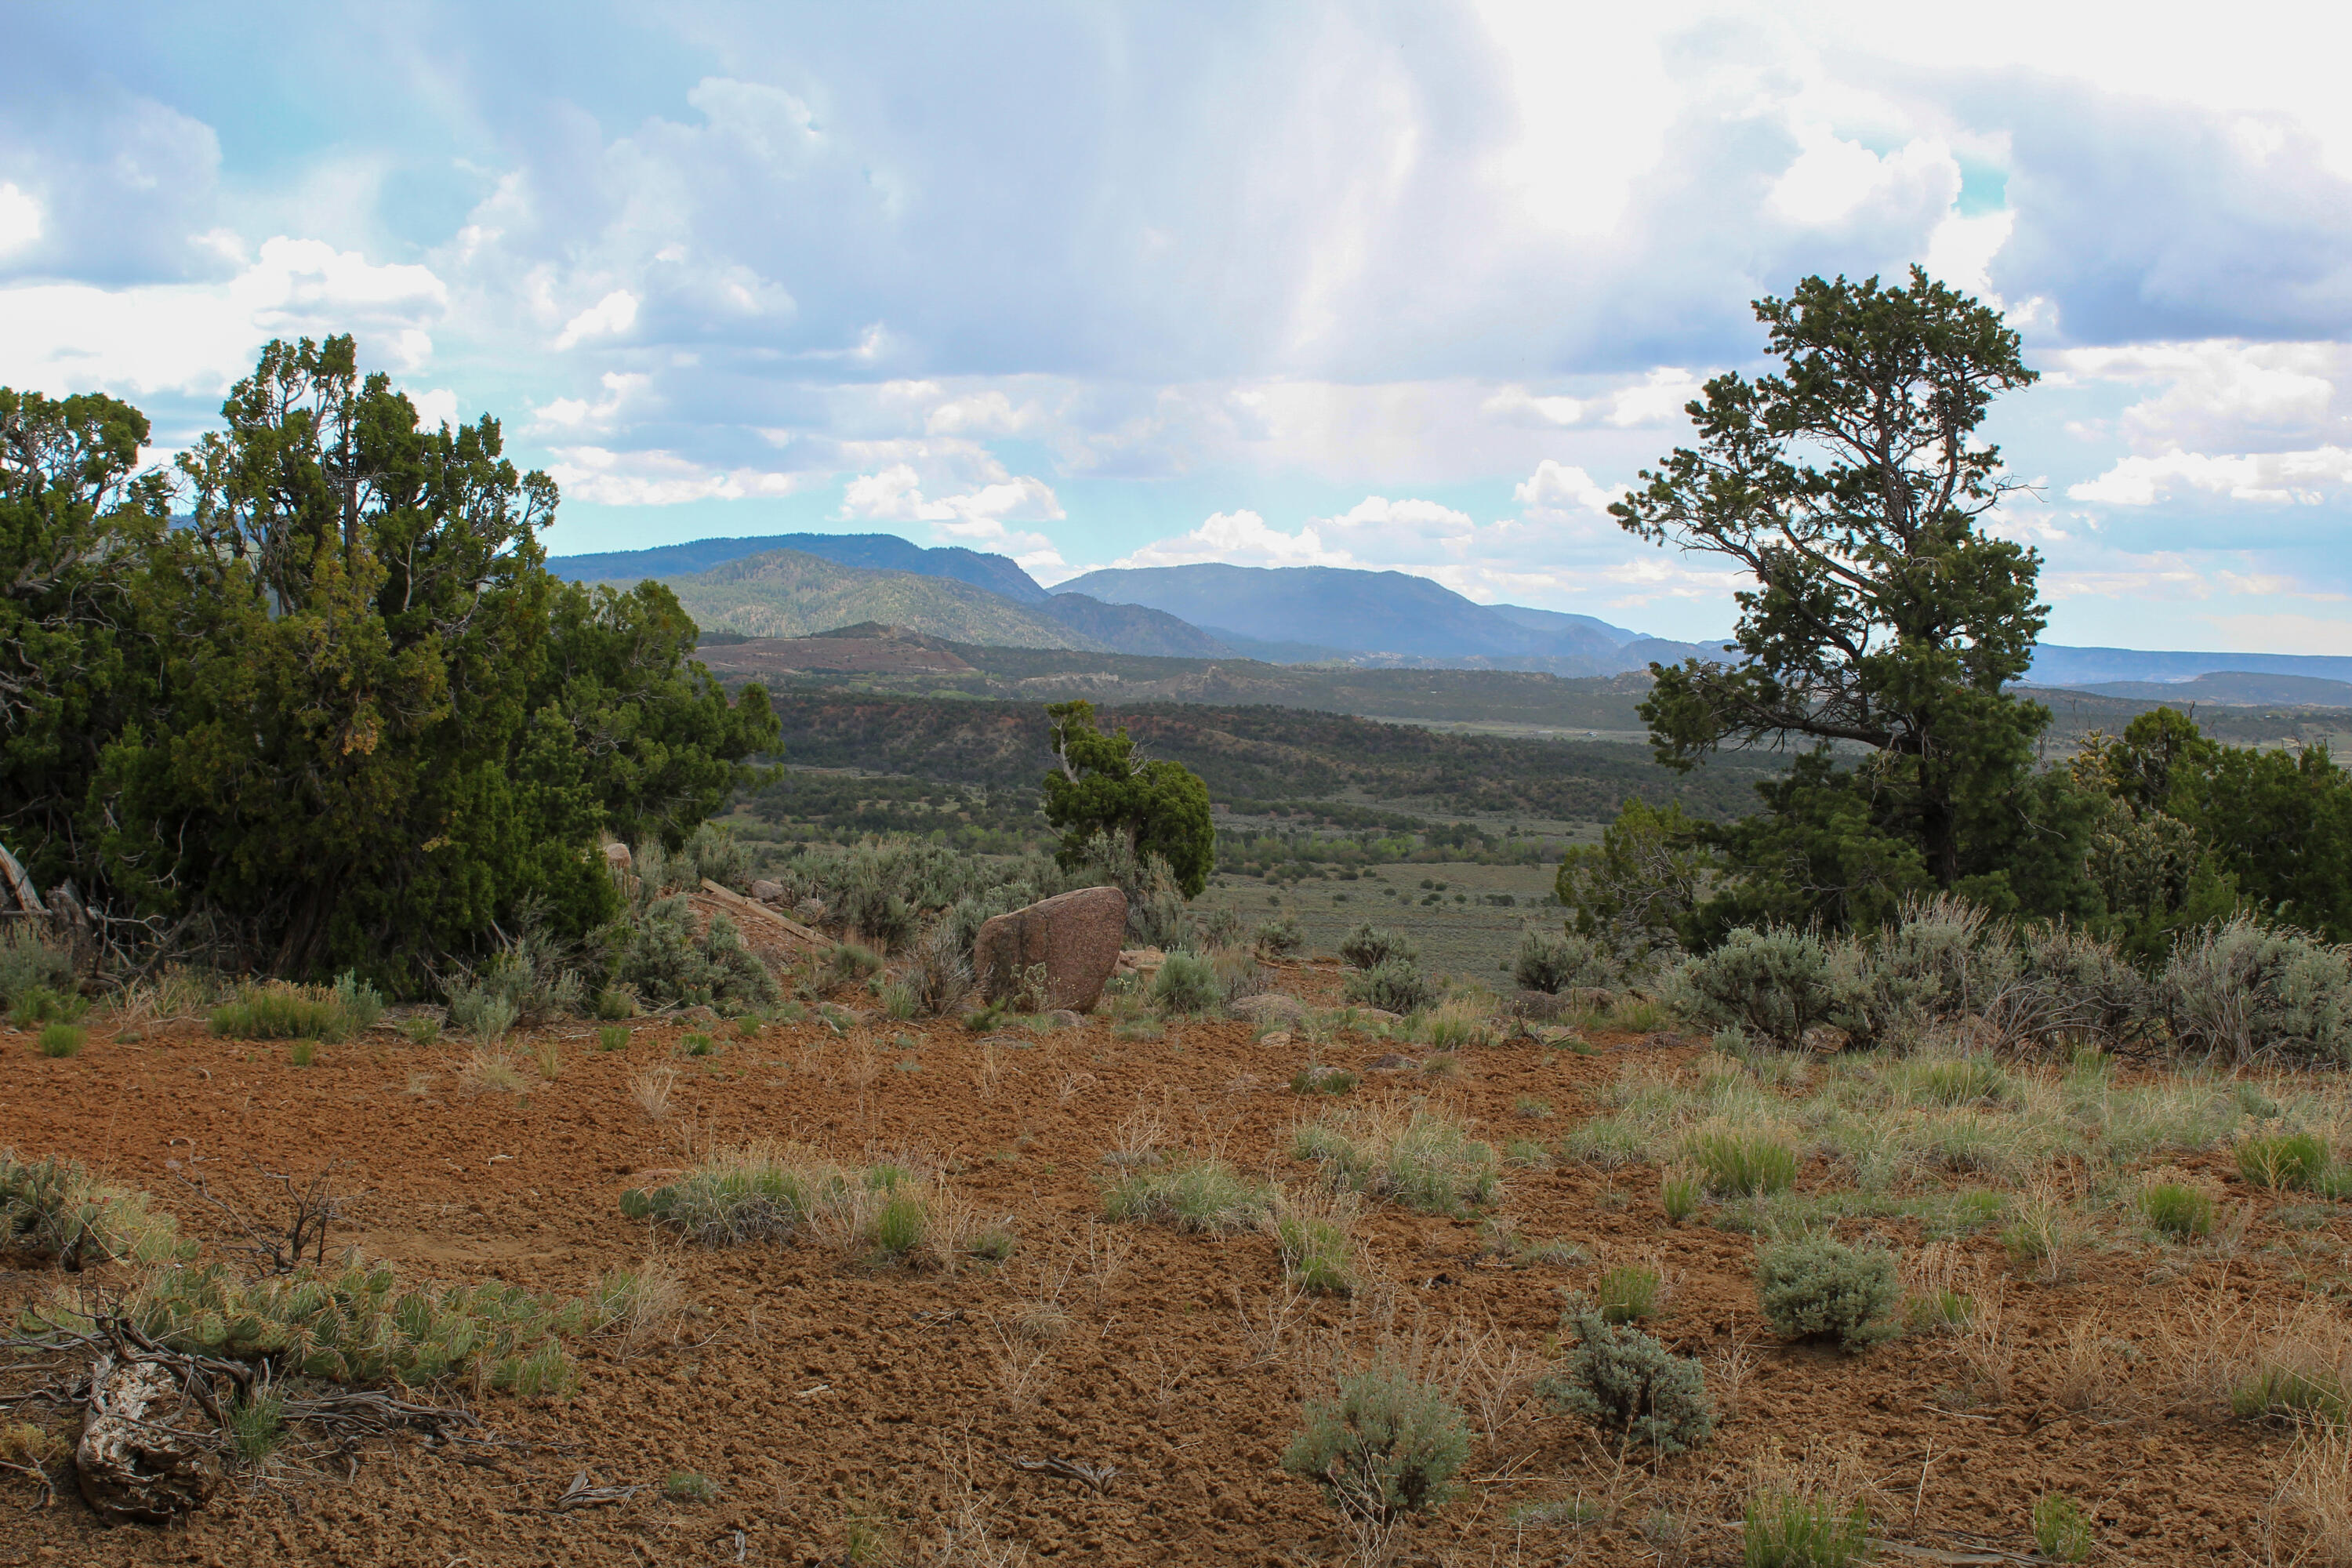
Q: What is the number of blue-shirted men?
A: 0